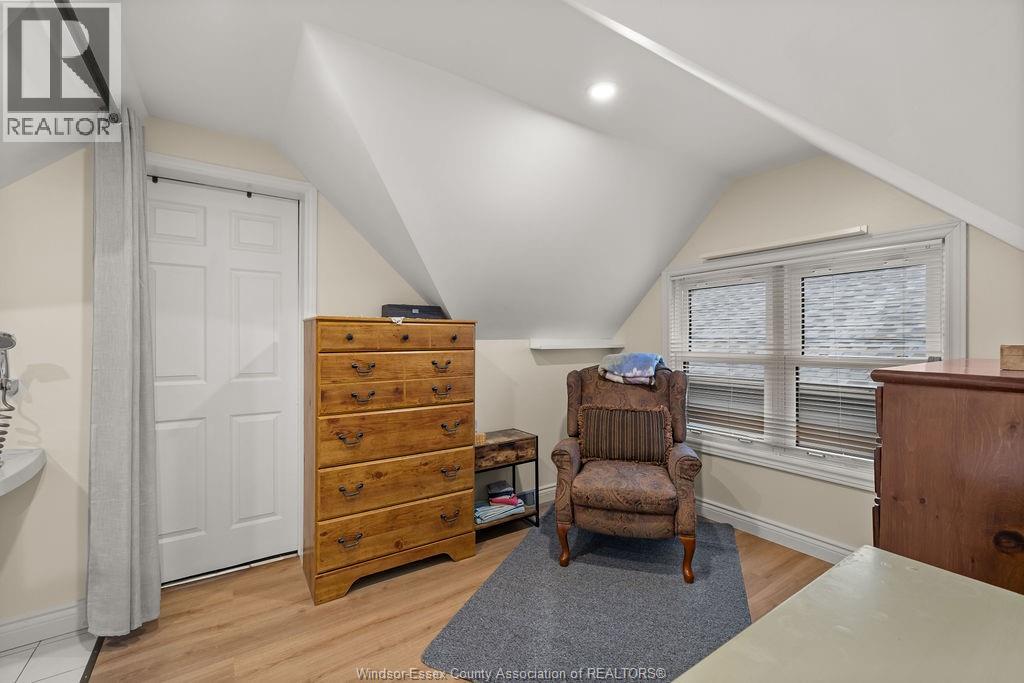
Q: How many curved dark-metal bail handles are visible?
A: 10